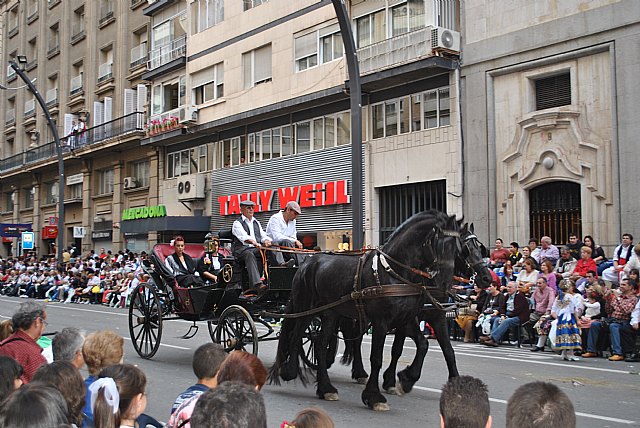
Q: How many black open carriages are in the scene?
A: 1